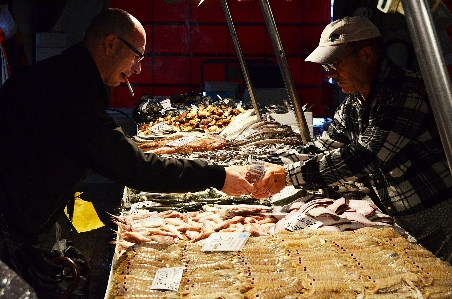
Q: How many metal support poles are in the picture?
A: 3